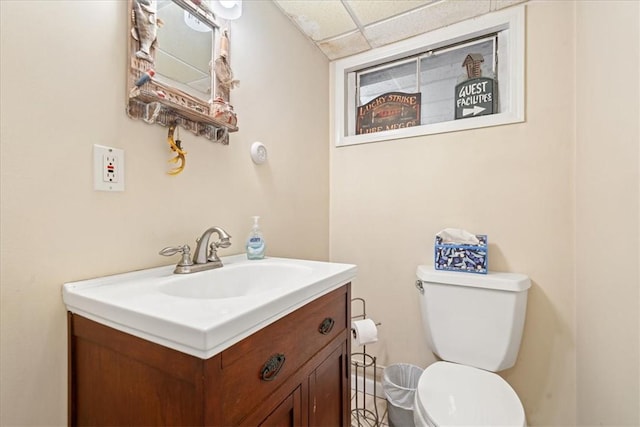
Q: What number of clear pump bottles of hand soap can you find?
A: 1